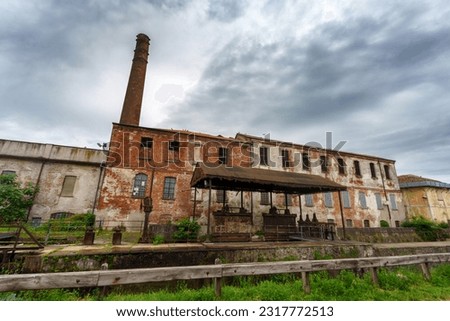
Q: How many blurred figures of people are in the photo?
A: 0